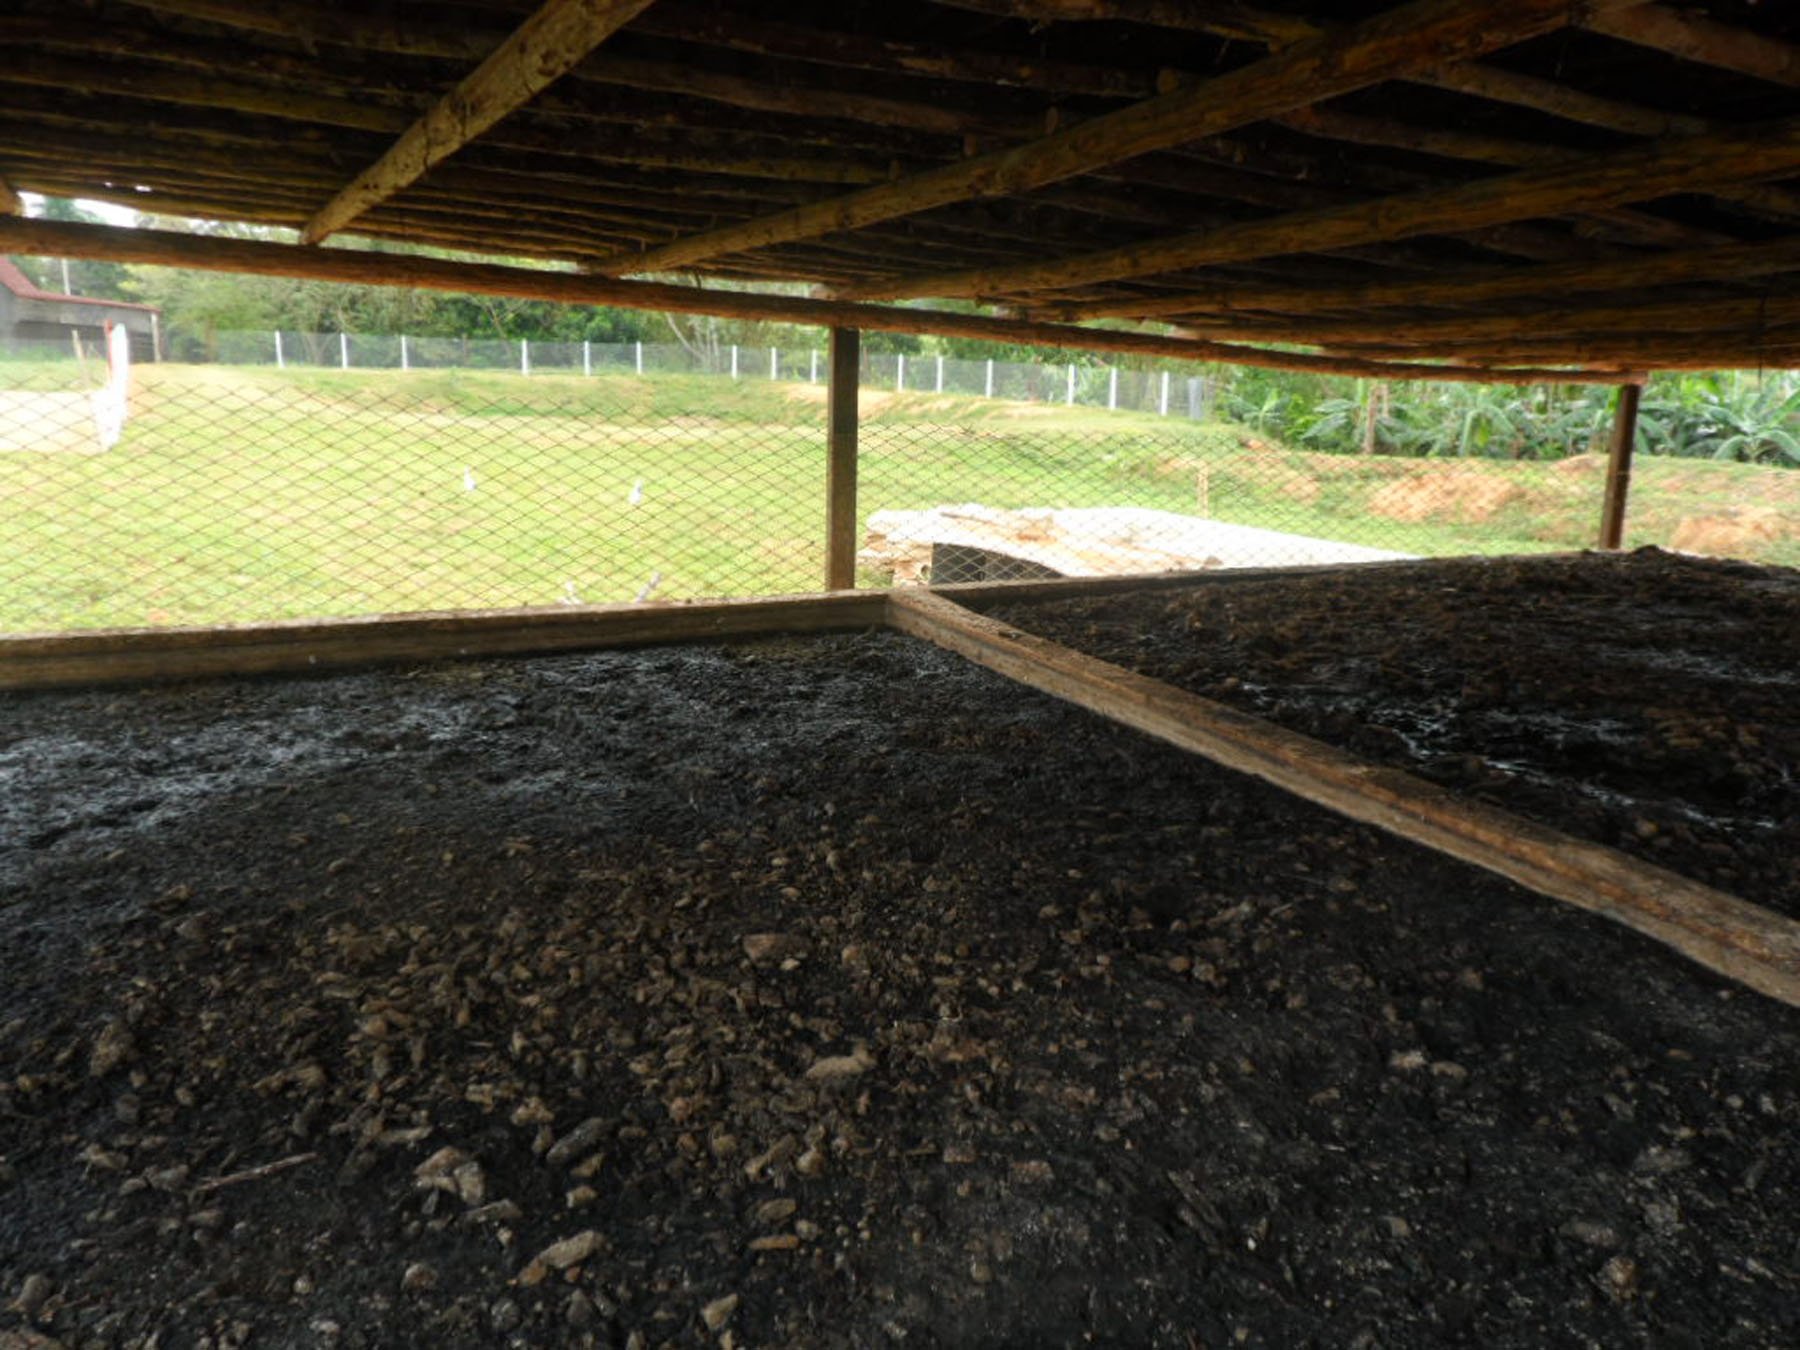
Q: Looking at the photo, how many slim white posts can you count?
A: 15